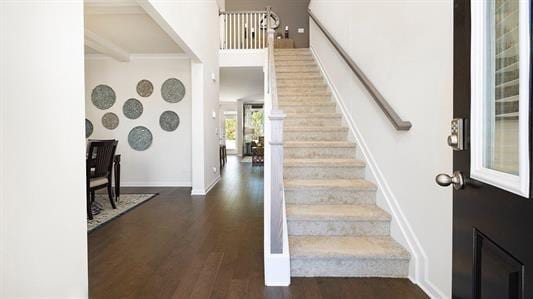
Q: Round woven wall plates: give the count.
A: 8